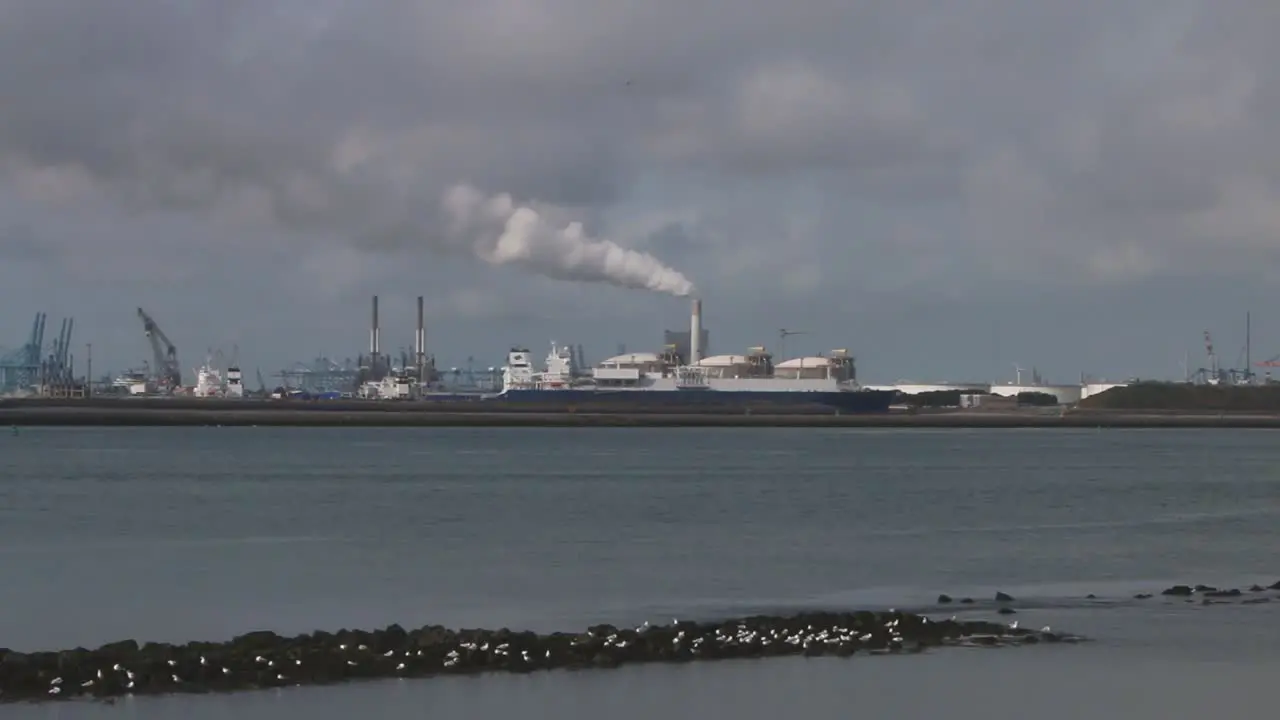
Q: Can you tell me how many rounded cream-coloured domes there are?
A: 3